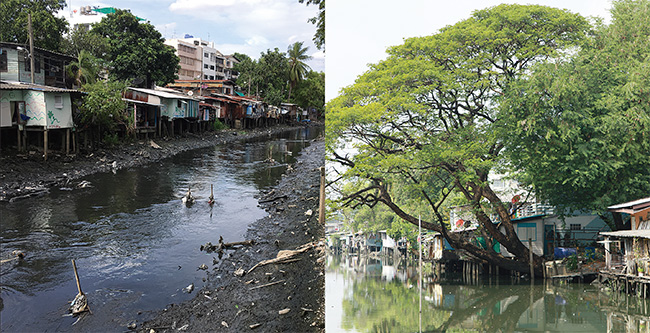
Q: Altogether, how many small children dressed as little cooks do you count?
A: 0